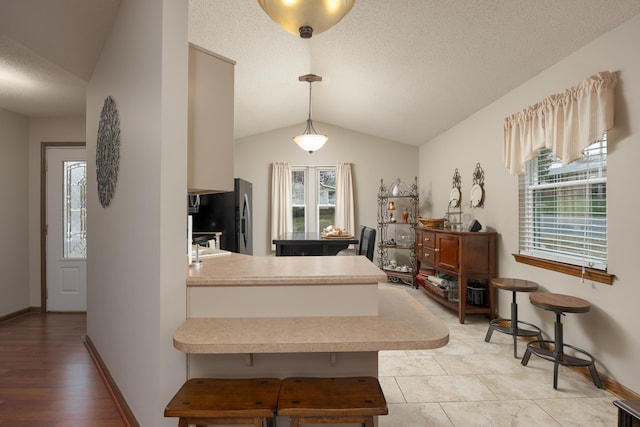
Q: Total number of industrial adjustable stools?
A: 2